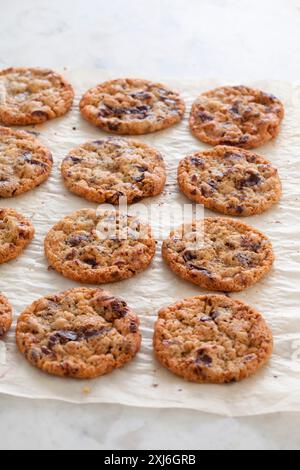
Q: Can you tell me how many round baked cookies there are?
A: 12